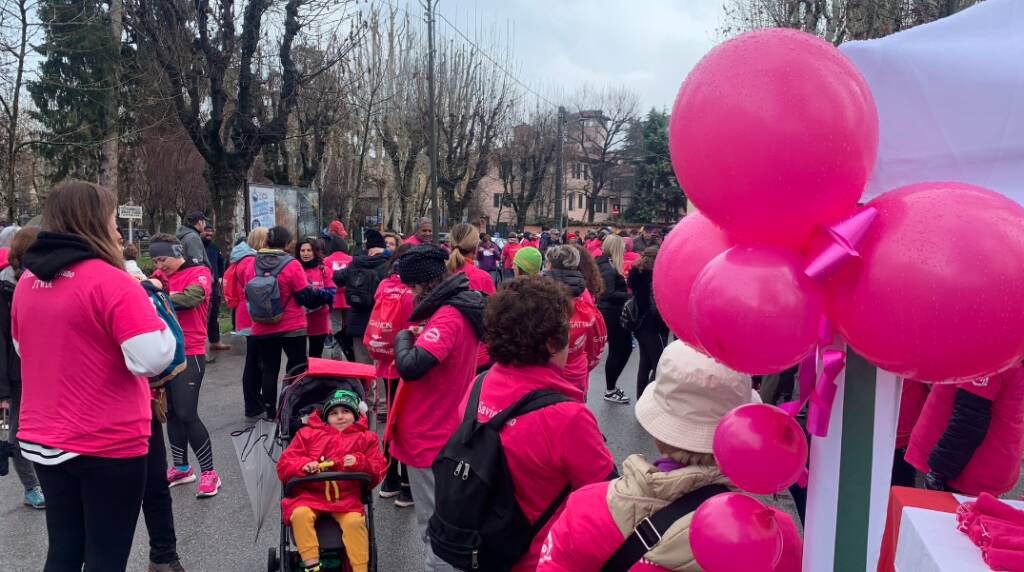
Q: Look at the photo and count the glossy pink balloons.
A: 6